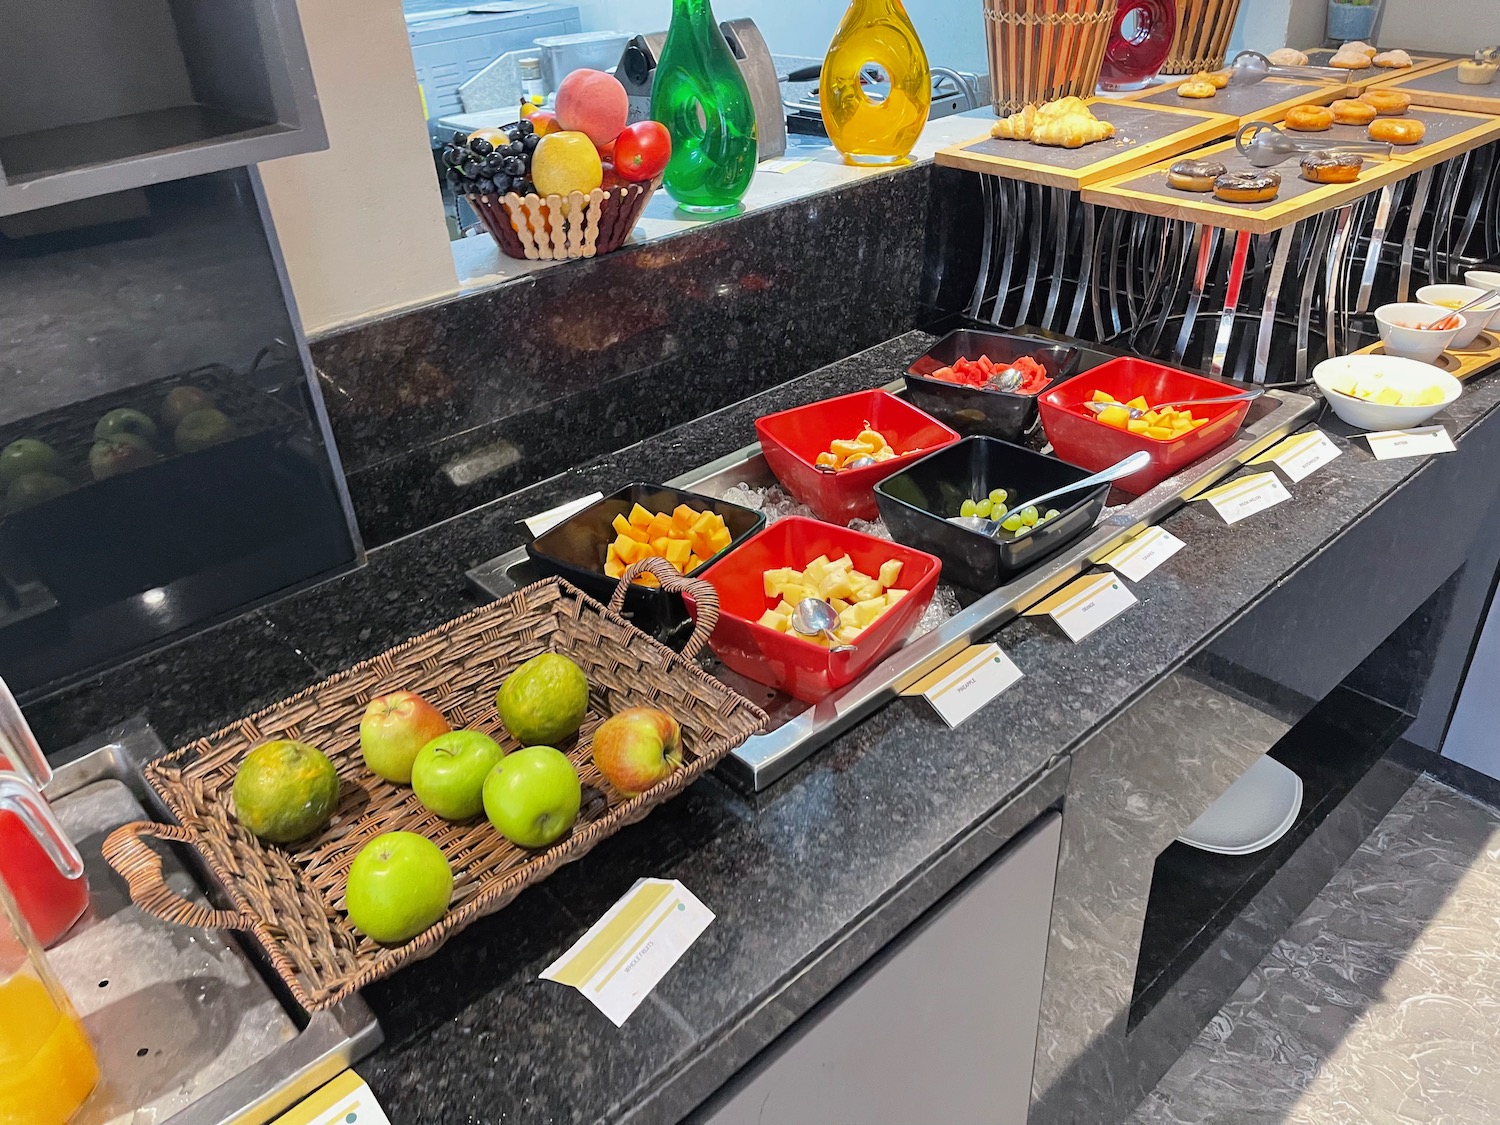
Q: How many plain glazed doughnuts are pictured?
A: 4